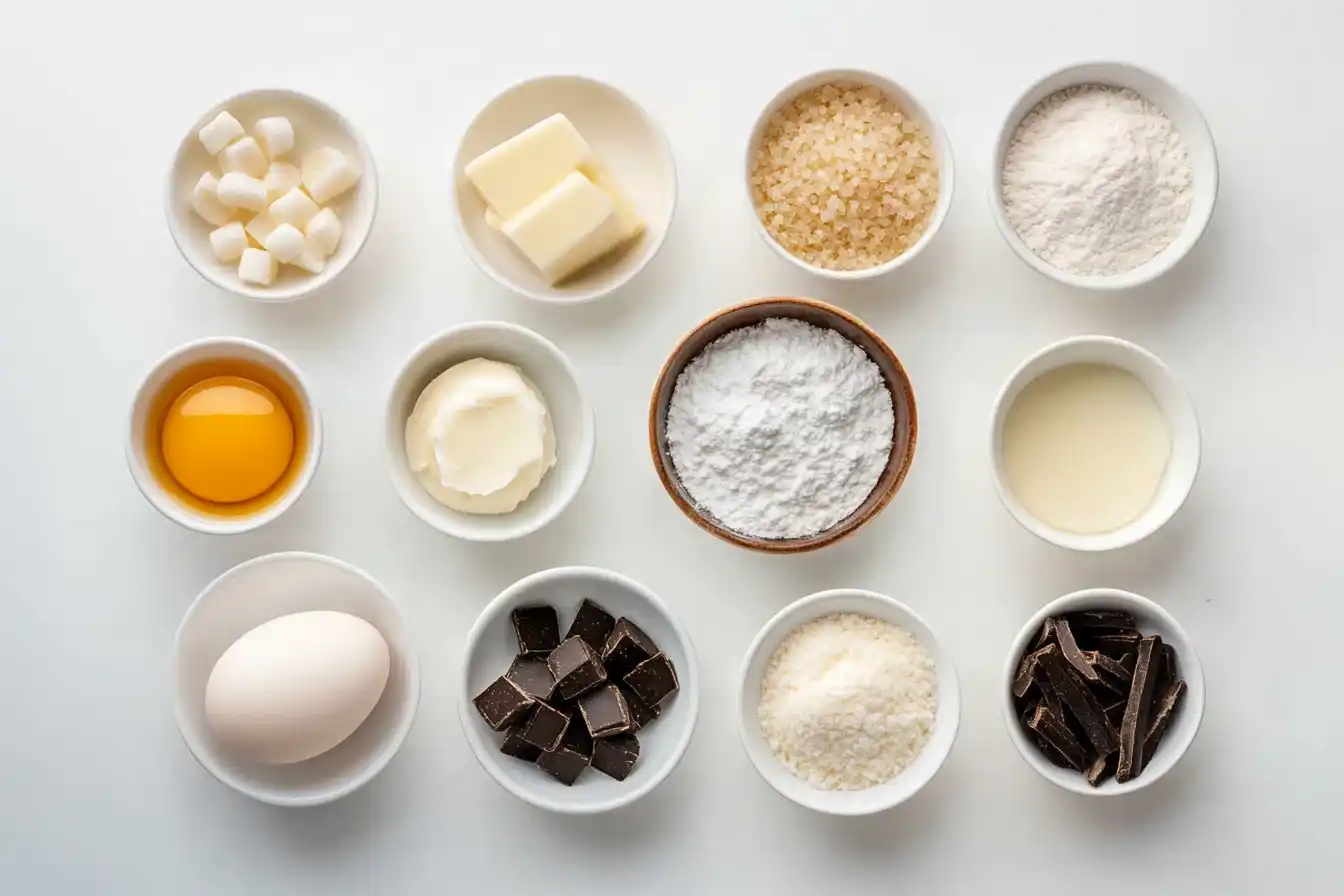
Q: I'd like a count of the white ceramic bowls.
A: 11